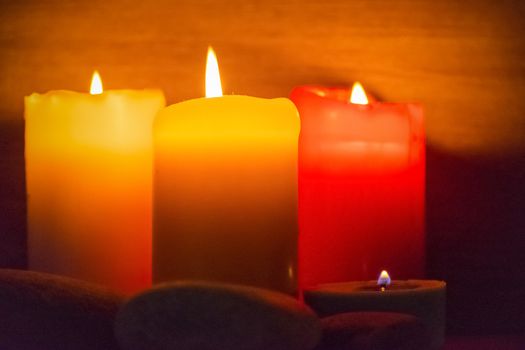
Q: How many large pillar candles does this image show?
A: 3